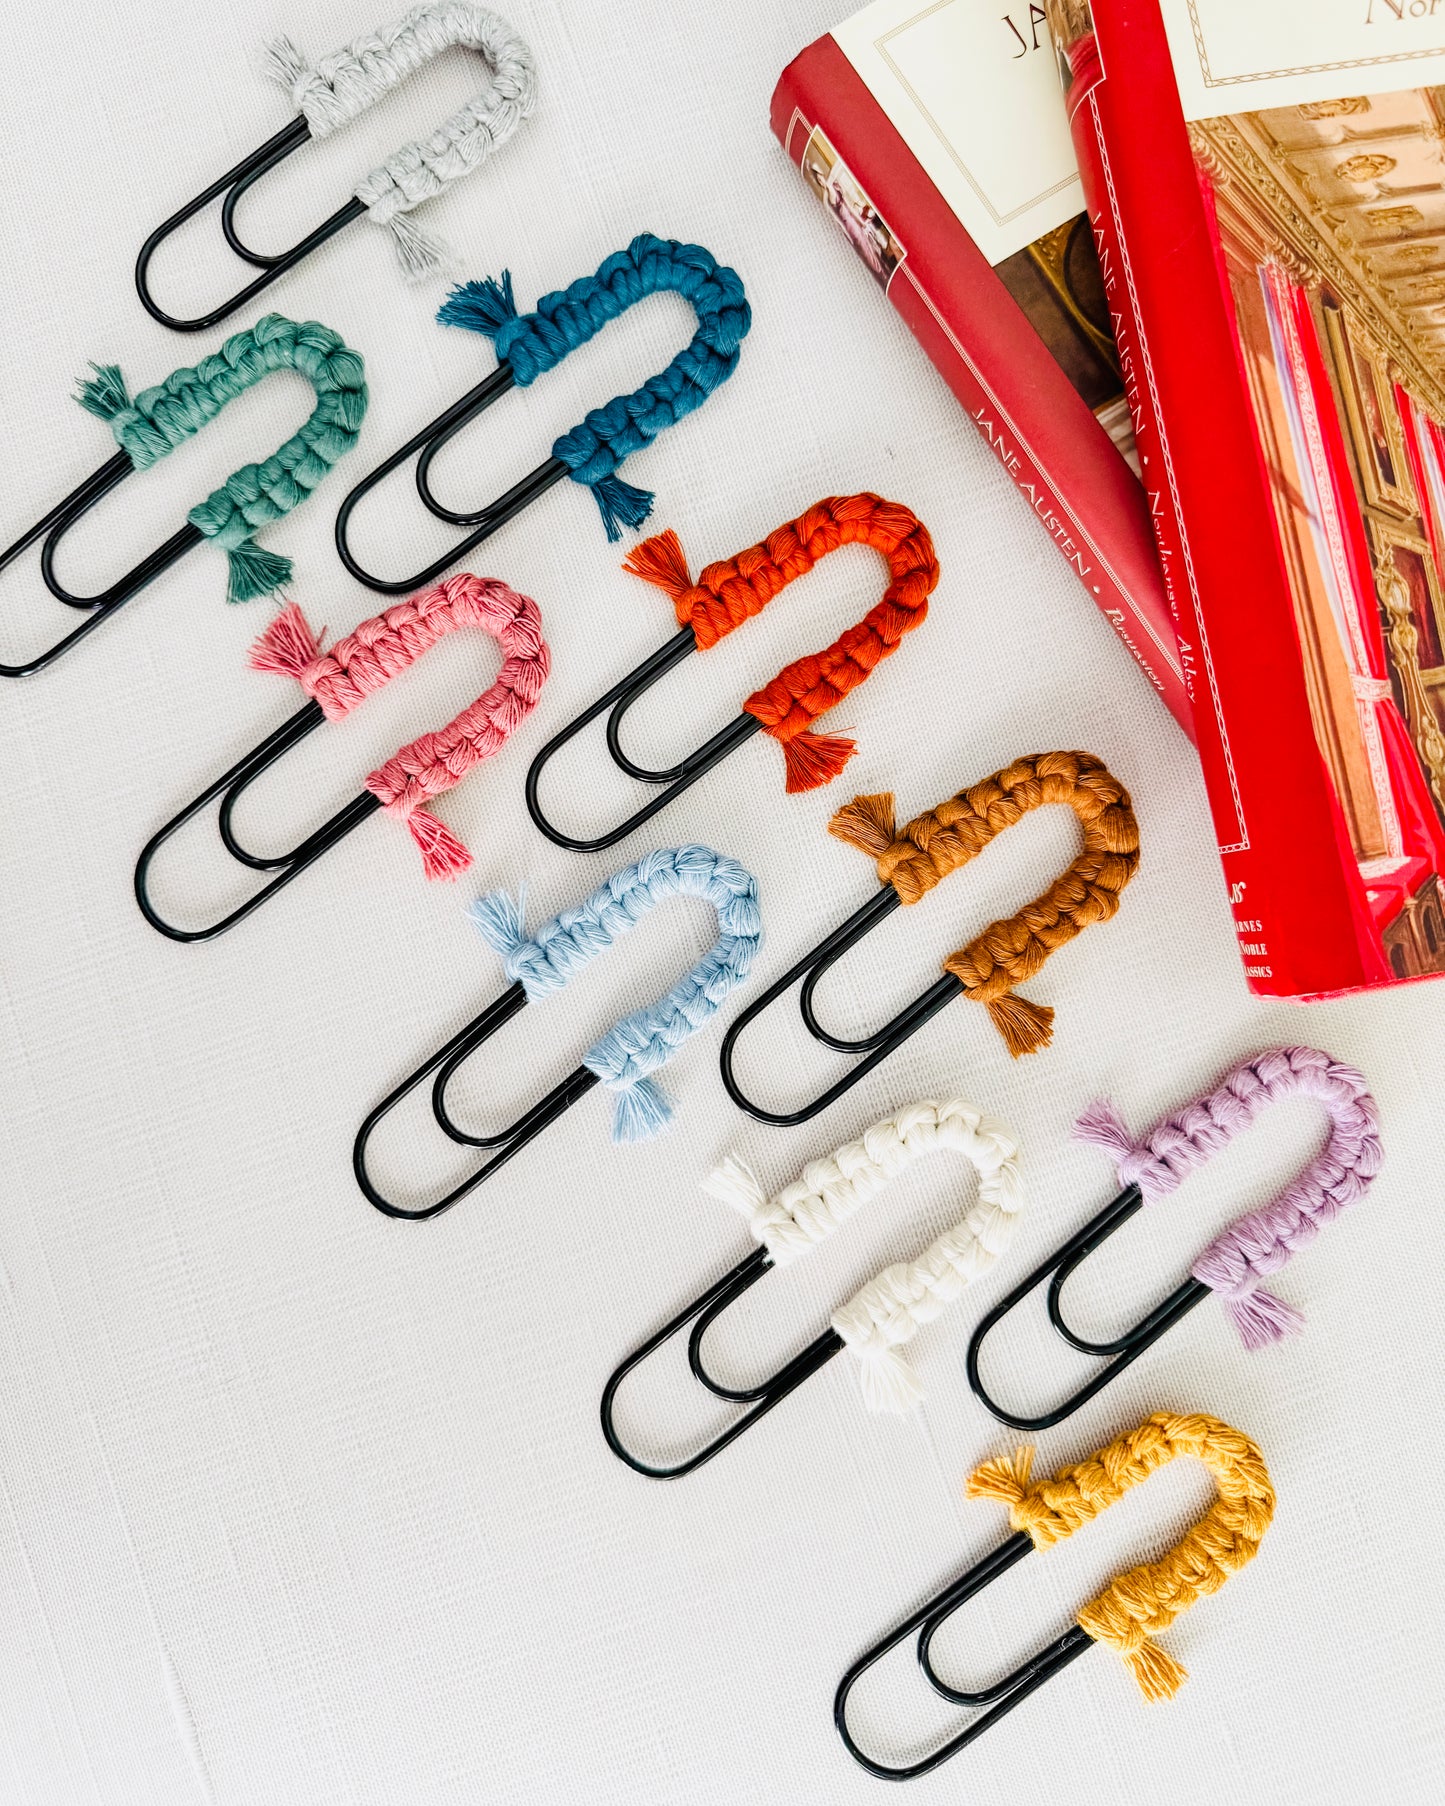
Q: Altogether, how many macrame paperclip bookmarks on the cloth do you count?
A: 10